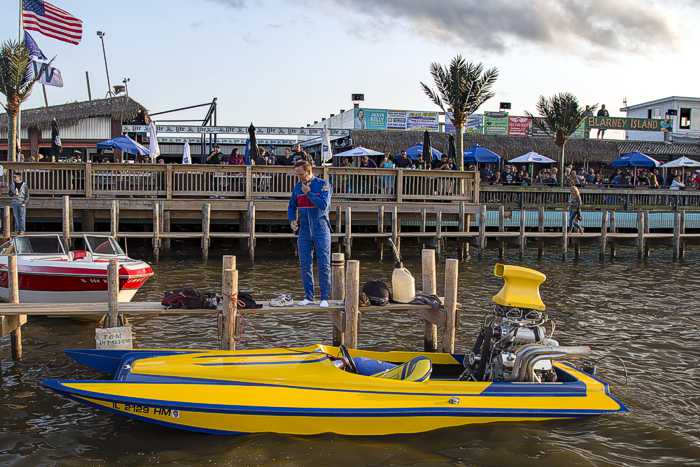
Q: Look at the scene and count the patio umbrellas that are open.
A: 7